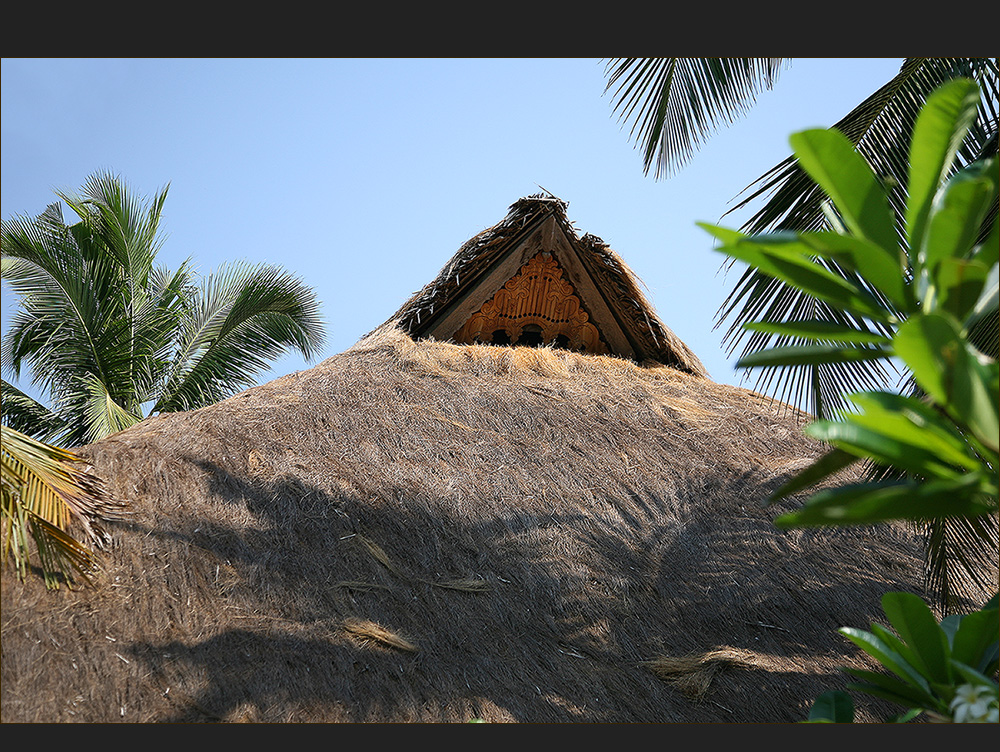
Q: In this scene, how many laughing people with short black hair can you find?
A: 0